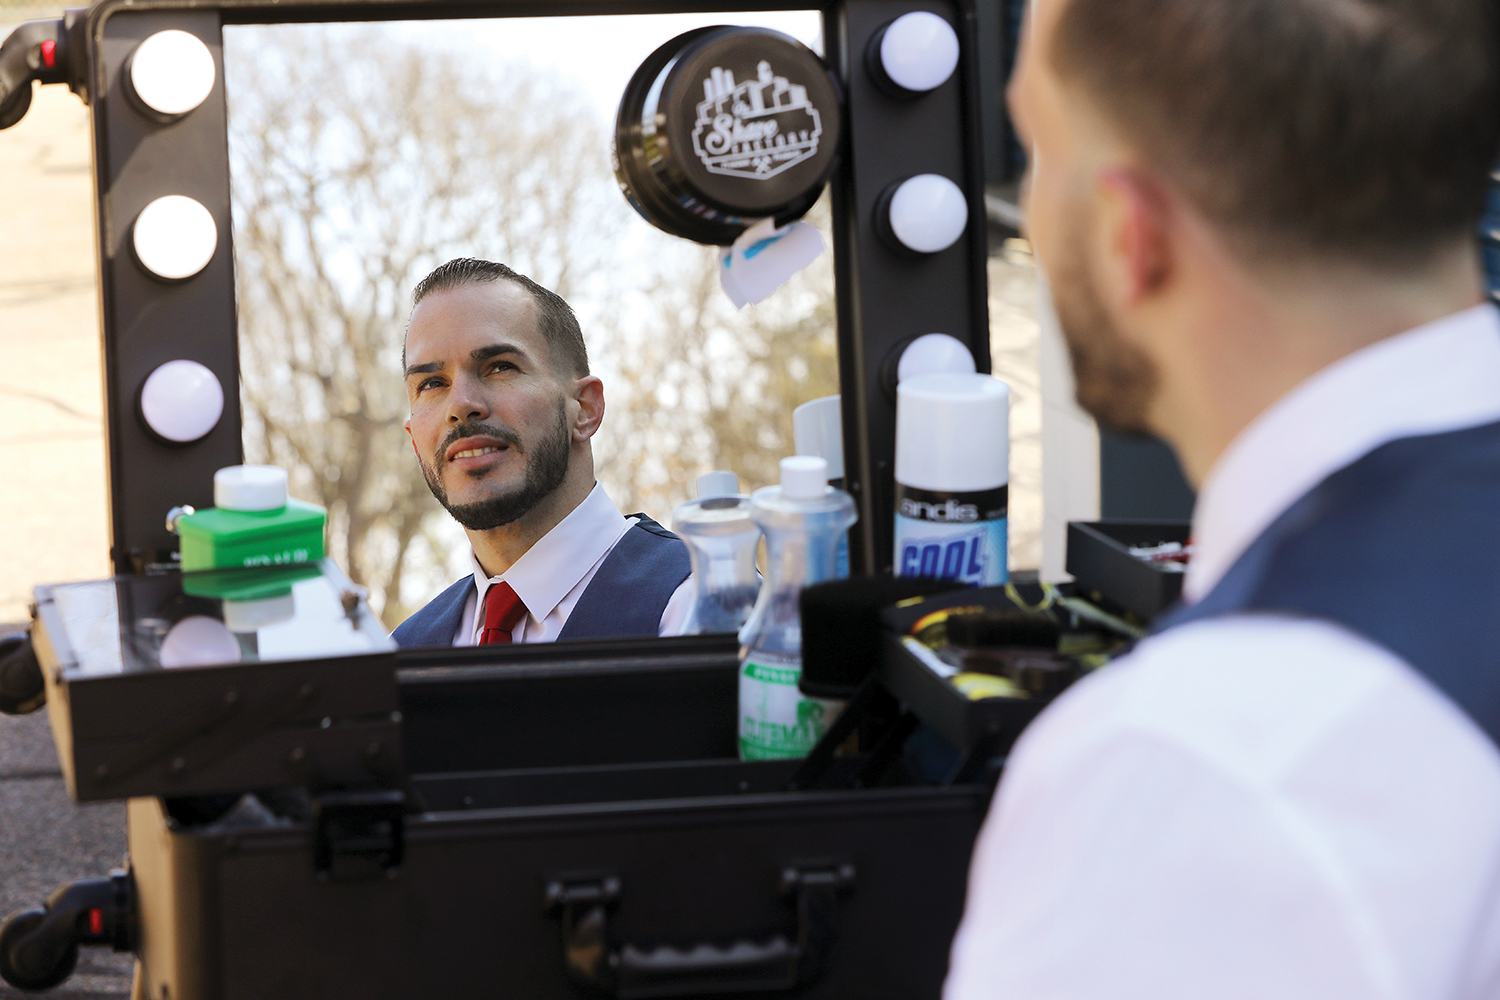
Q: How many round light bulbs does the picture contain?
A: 6